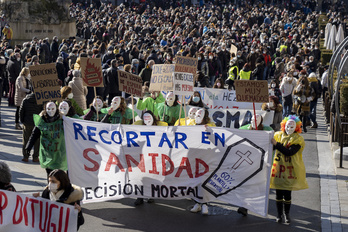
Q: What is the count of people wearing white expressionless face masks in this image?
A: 10